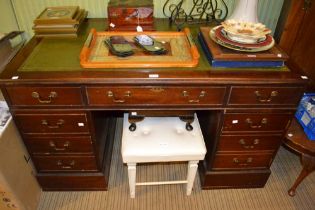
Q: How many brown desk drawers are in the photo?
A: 9